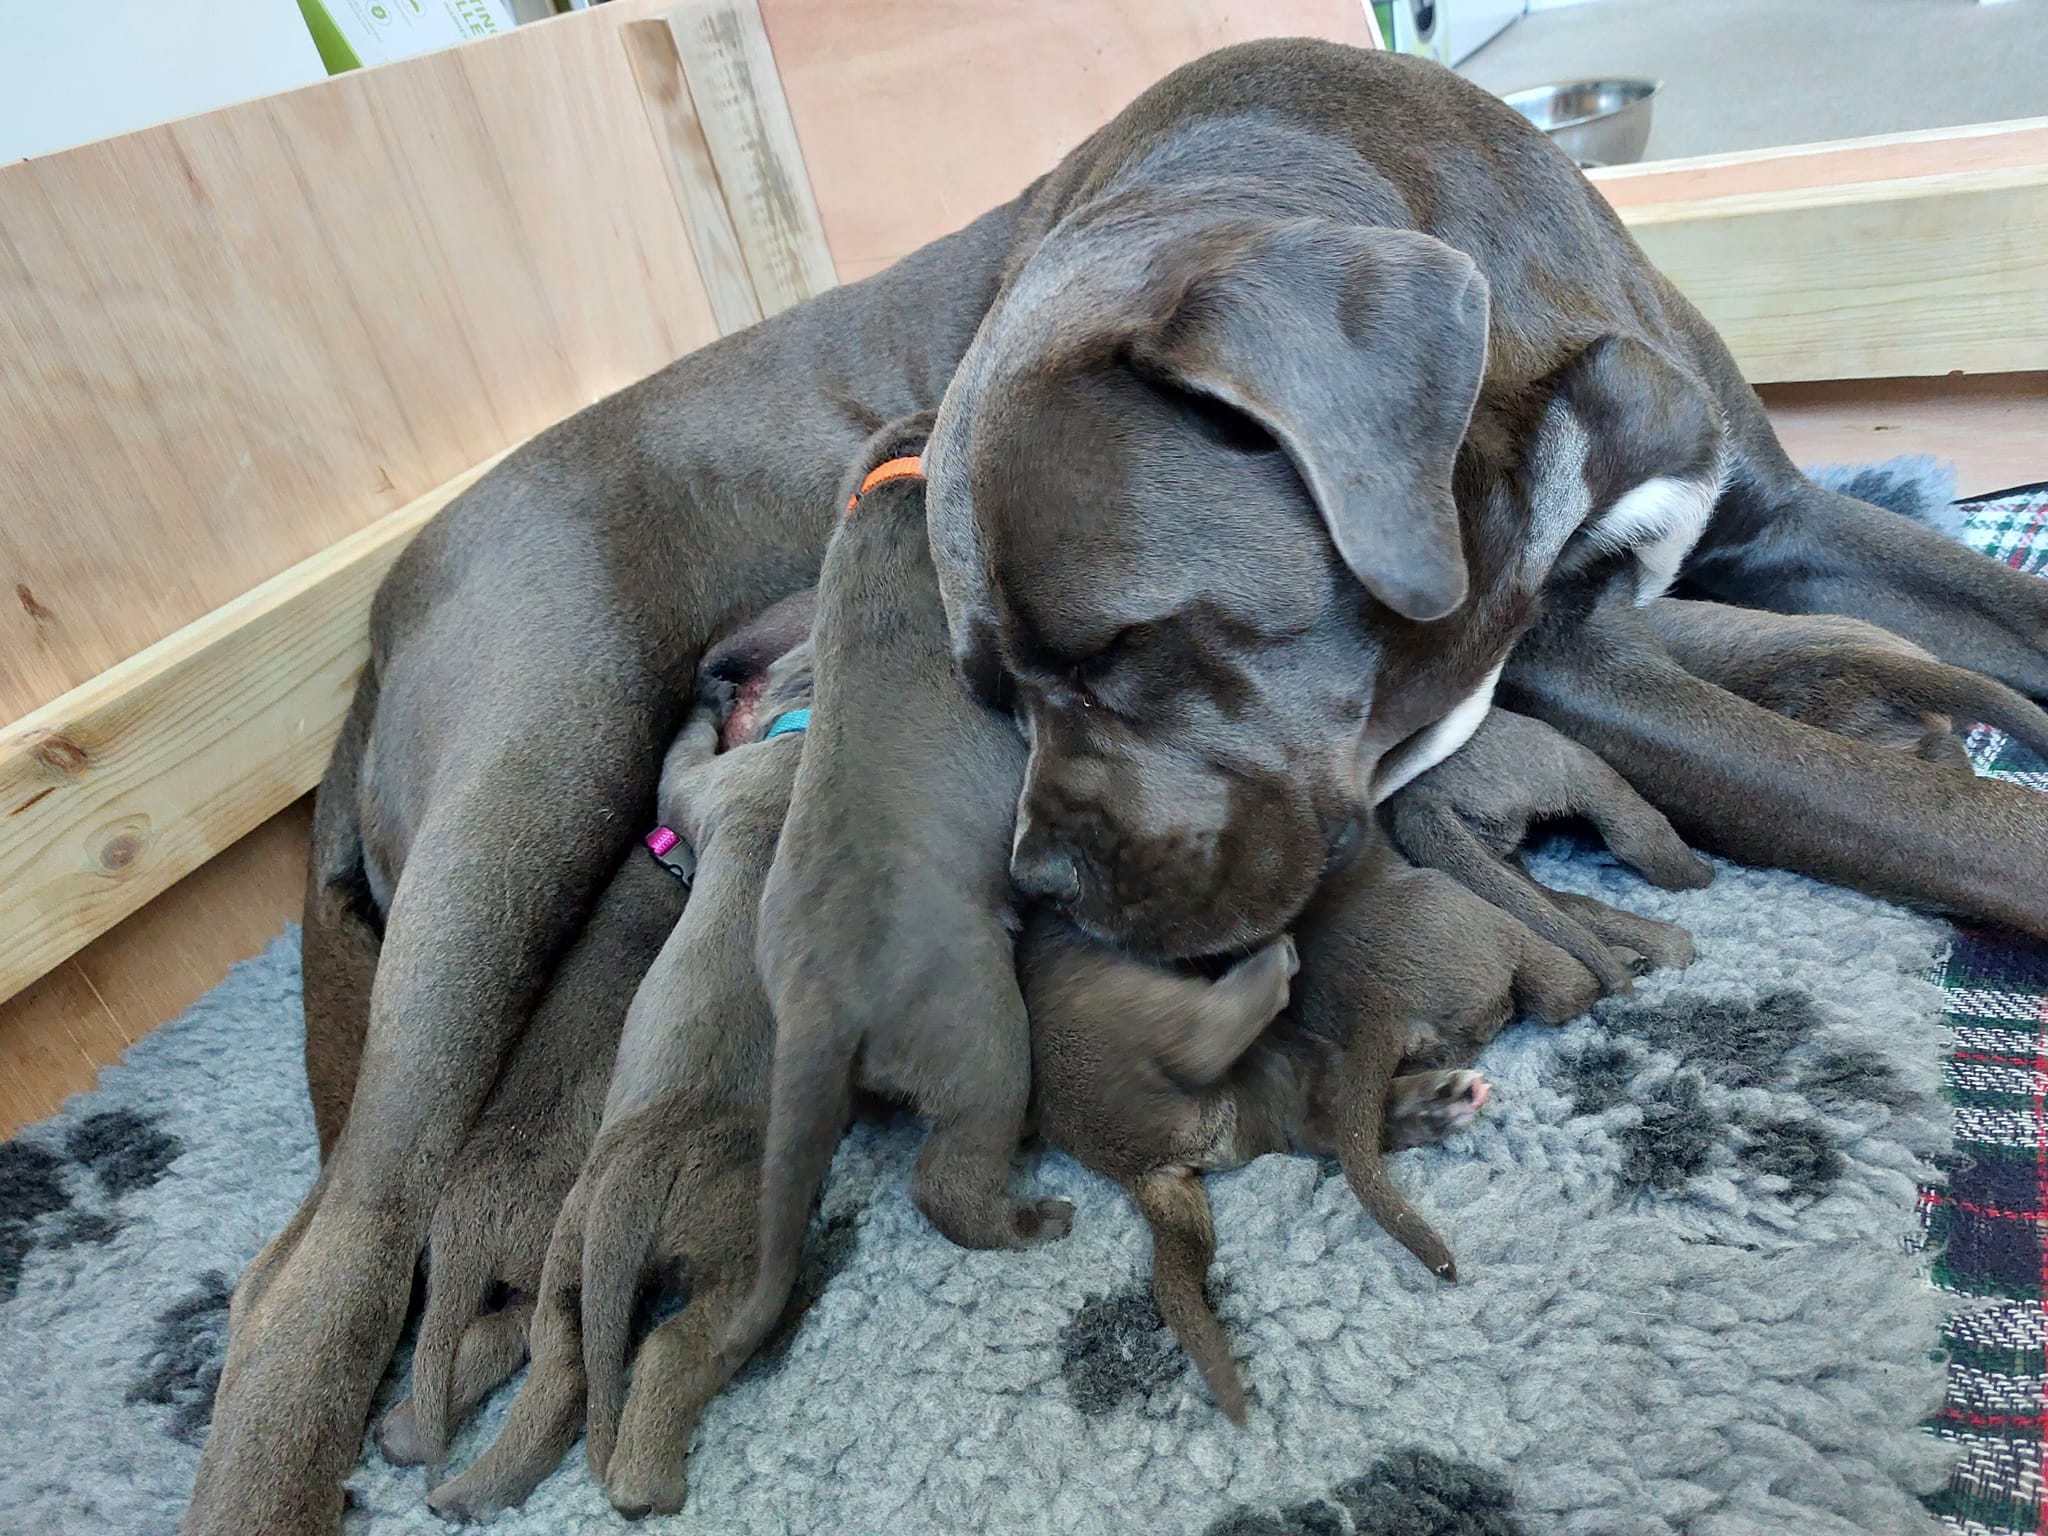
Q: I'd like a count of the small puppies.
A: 7